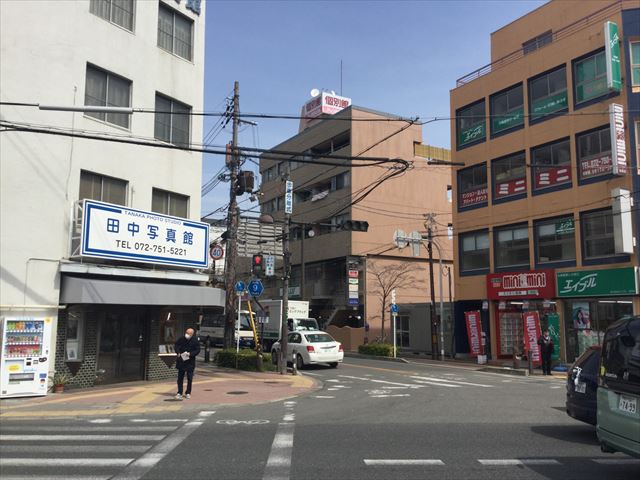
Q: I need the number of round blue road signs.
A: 2